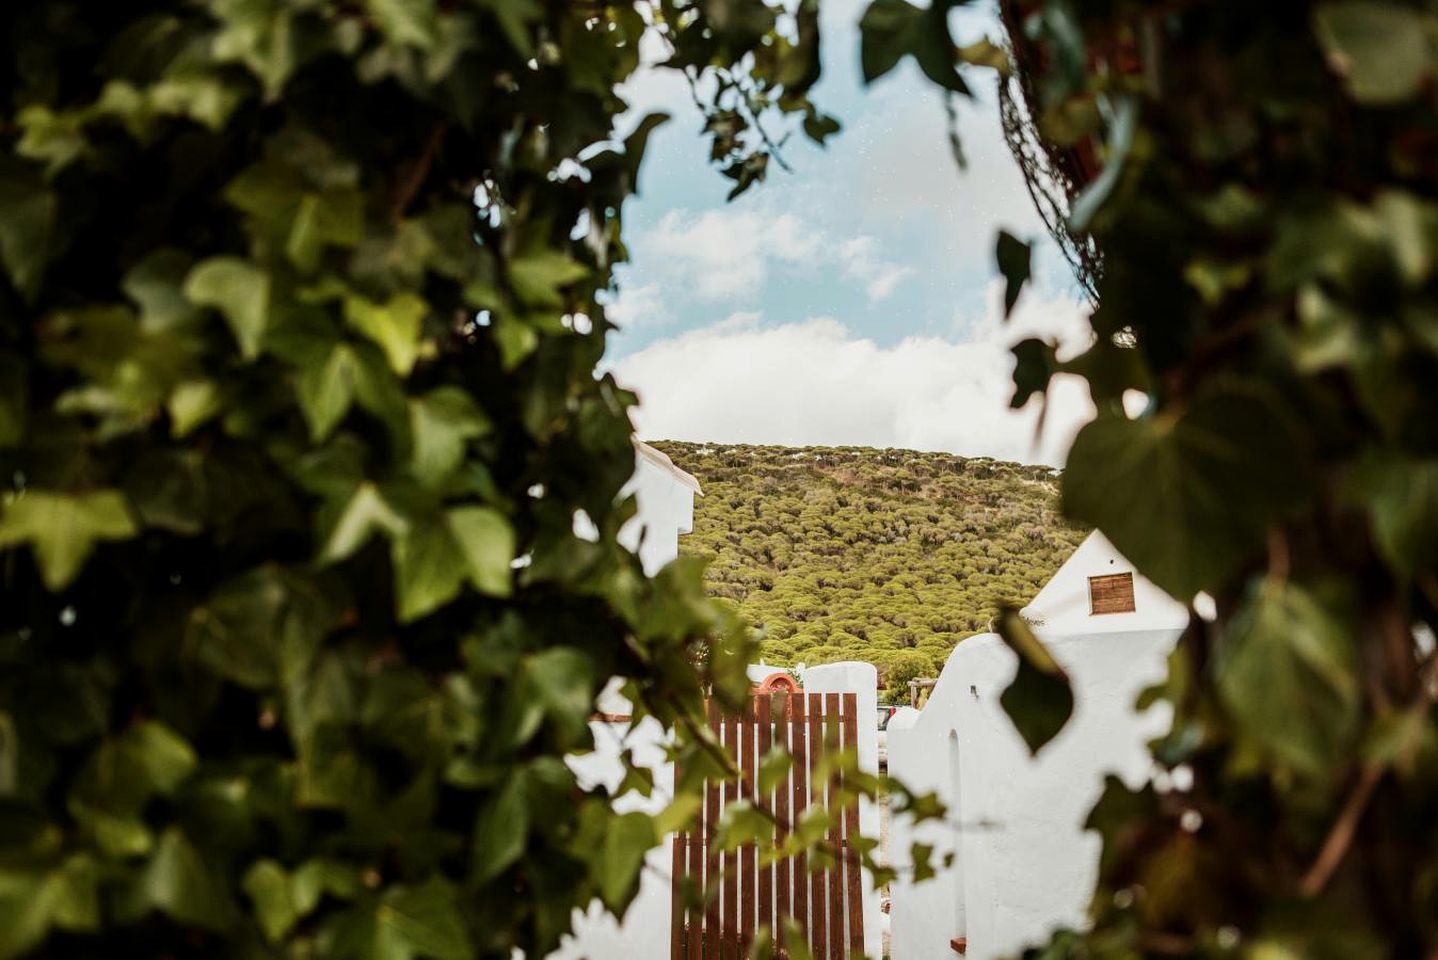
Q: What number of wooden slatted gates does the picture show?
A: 1